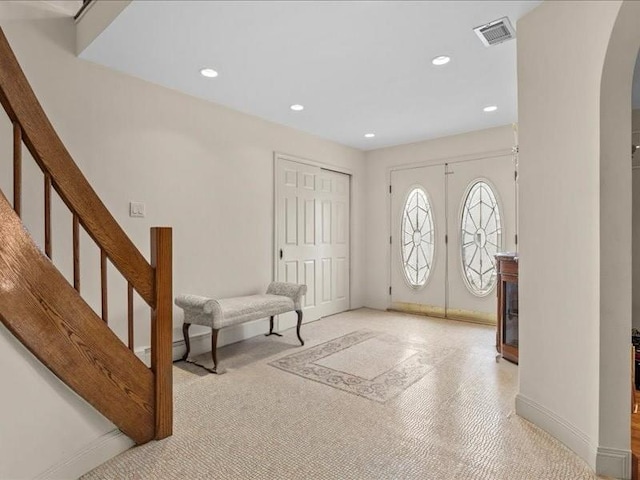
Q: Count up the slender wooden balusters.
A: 5